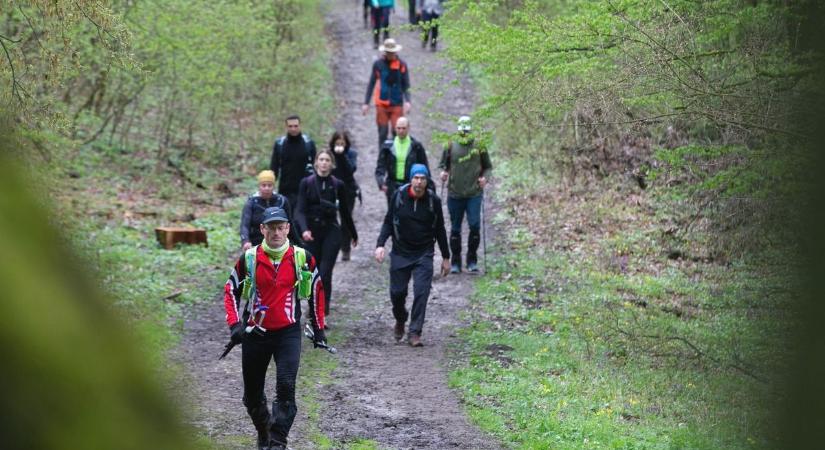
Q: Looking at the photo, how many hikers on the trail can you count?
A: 13